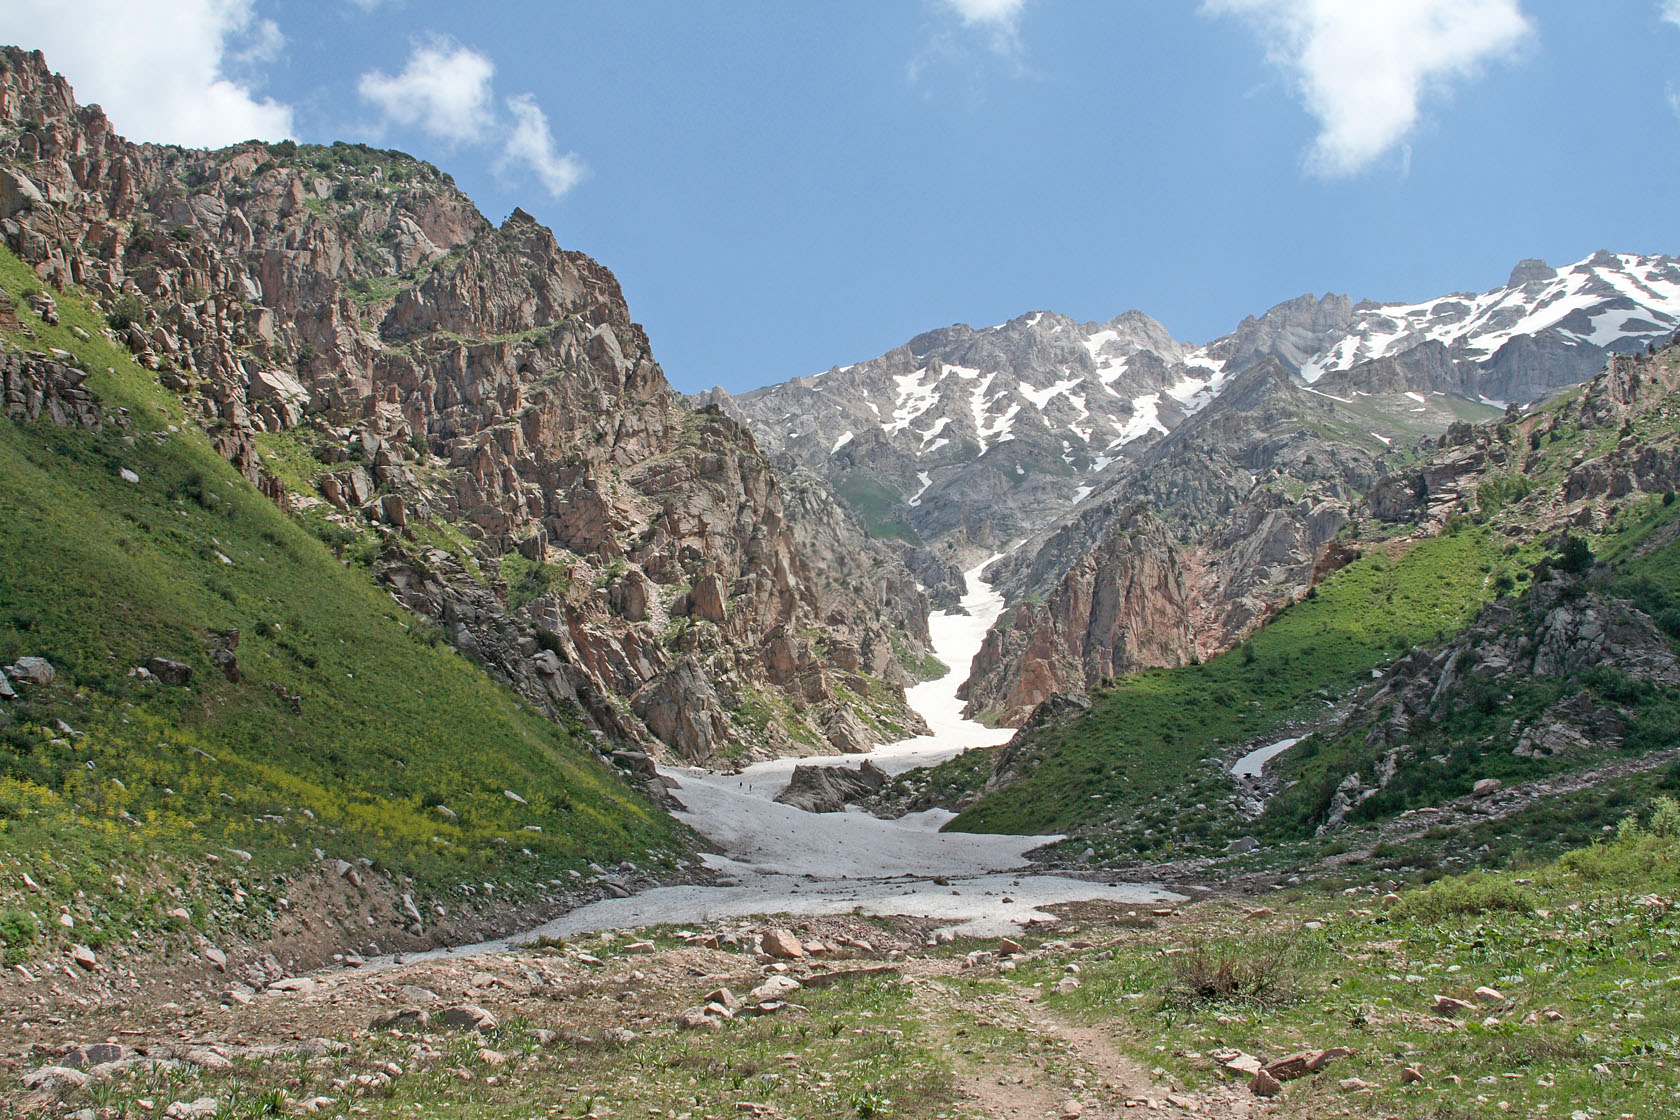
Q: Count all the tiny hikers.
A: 2